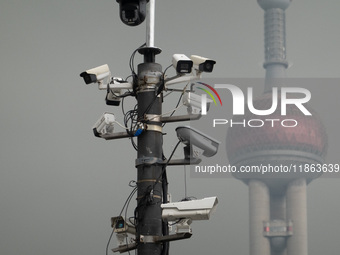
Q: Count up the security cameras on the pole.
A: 10